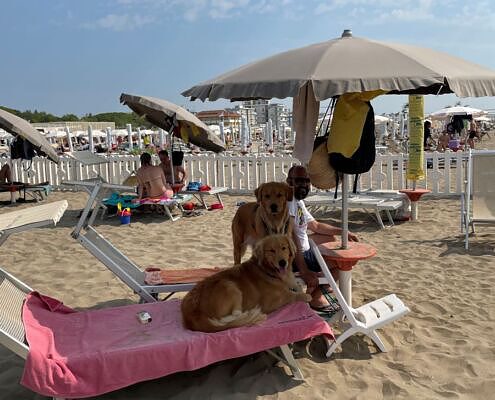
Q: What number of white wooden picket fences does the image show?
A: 1